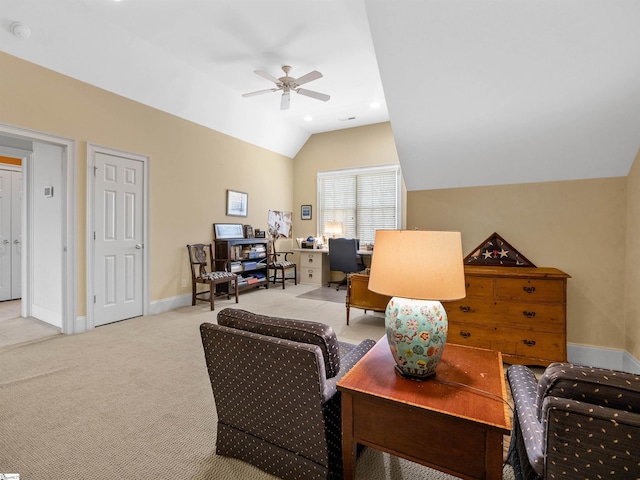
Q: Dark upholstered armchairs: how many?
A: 2